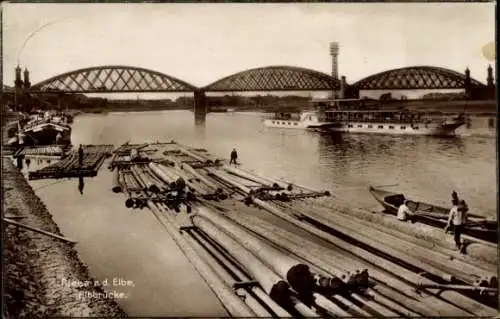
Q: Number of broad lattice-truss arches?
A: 3